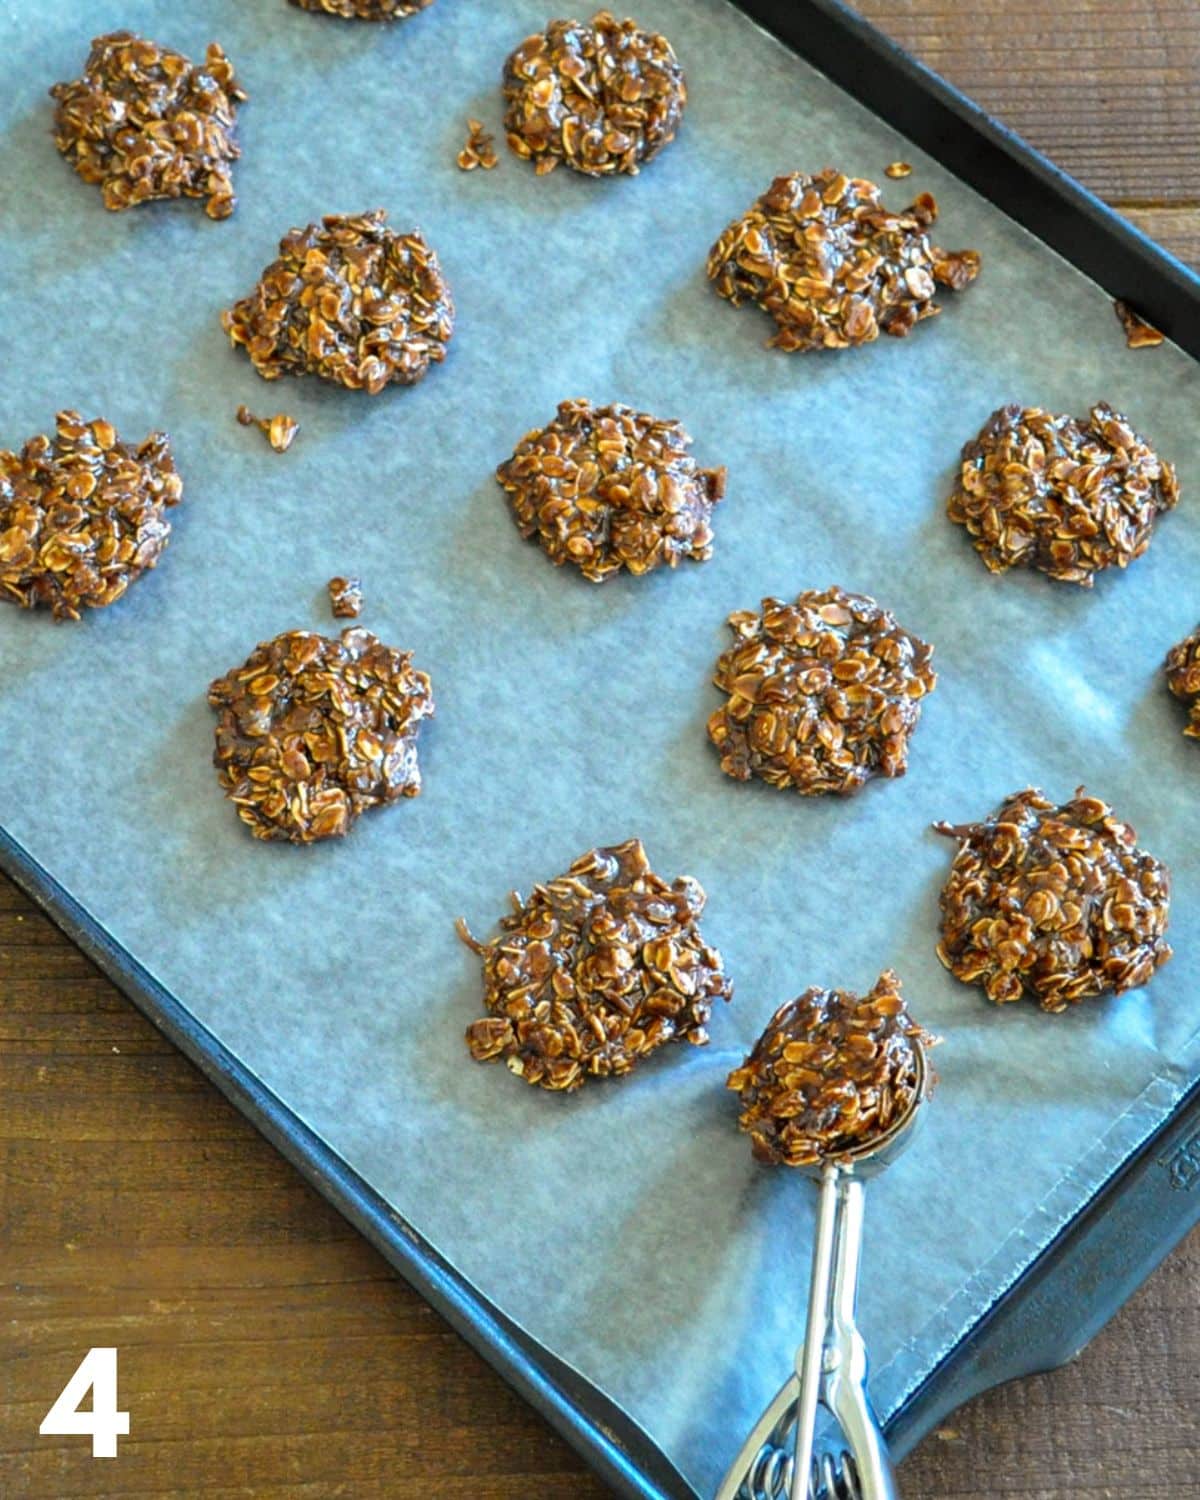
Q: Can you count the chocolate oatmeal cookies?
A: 14